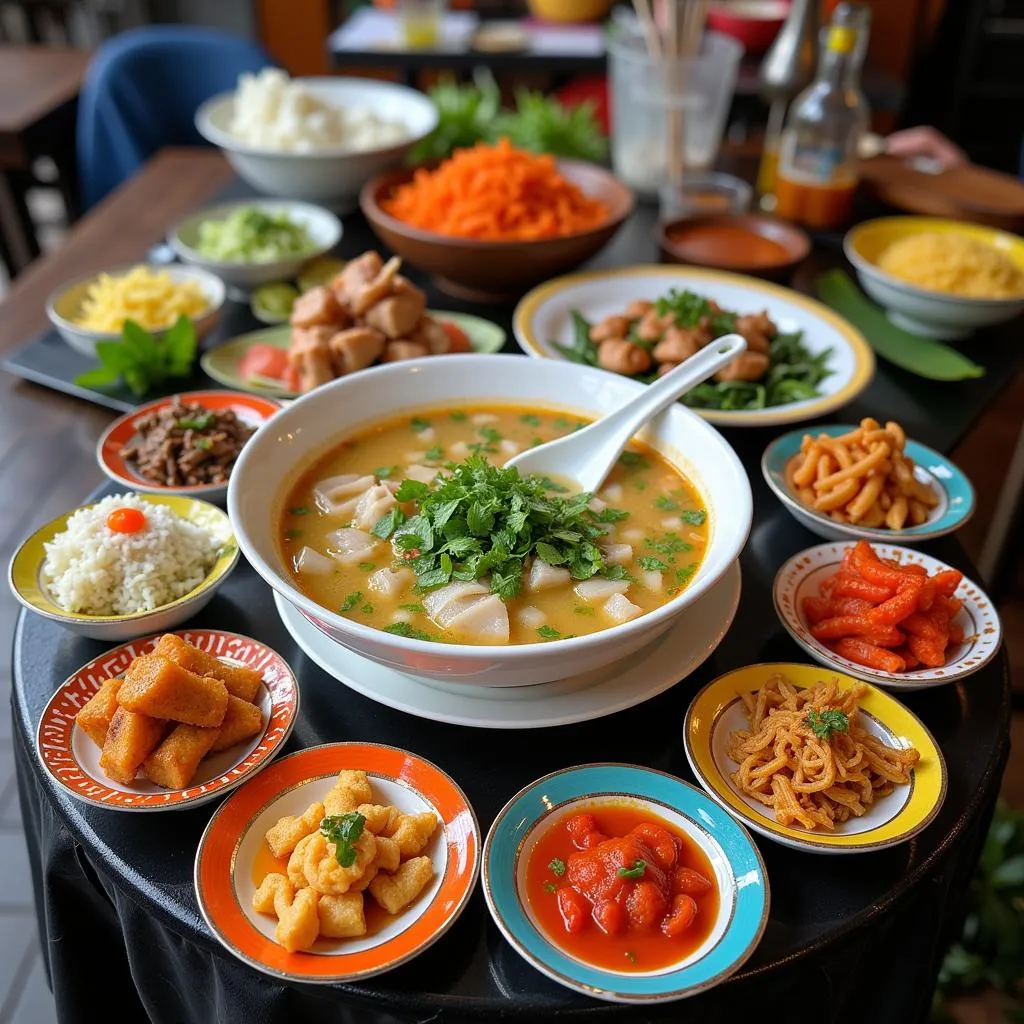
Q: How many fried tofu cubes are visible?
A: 6